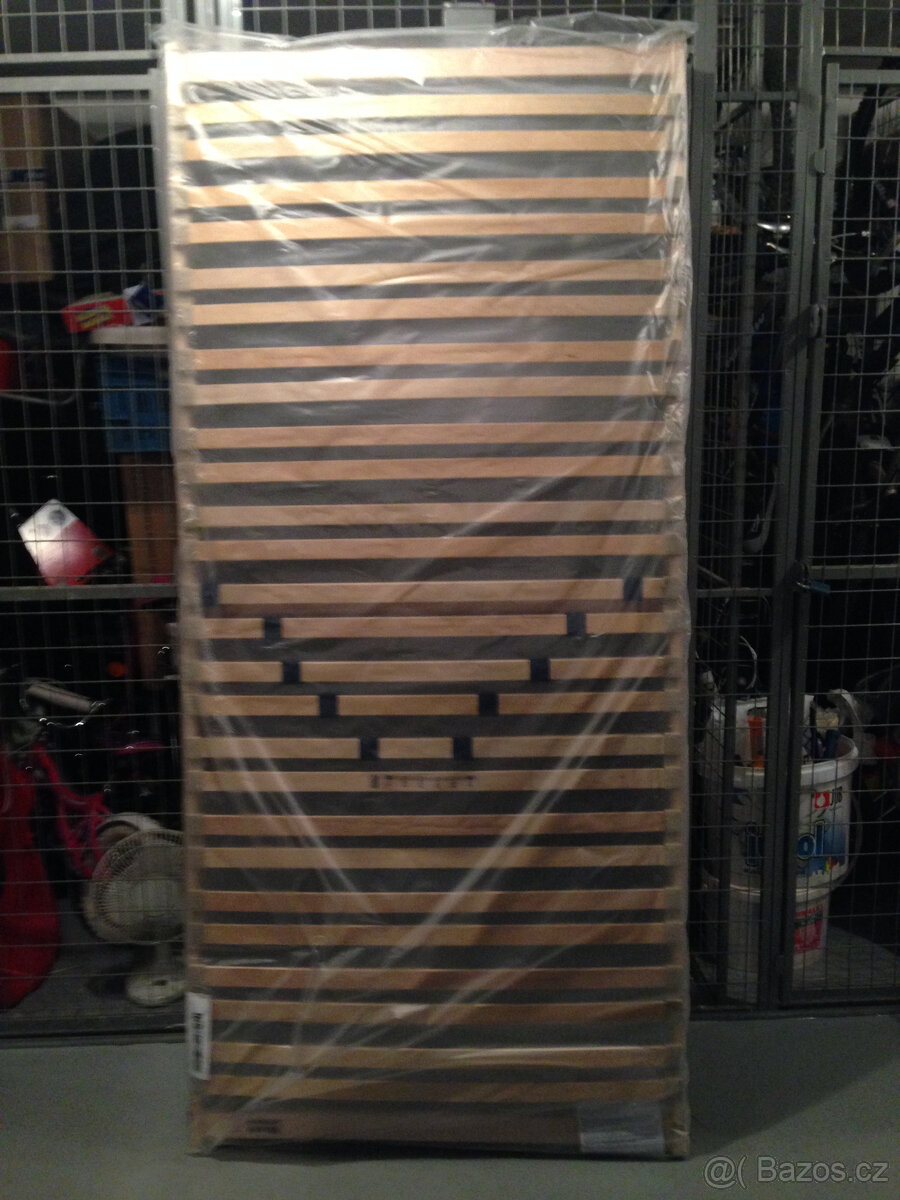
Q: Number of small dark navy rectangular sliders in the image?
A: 10